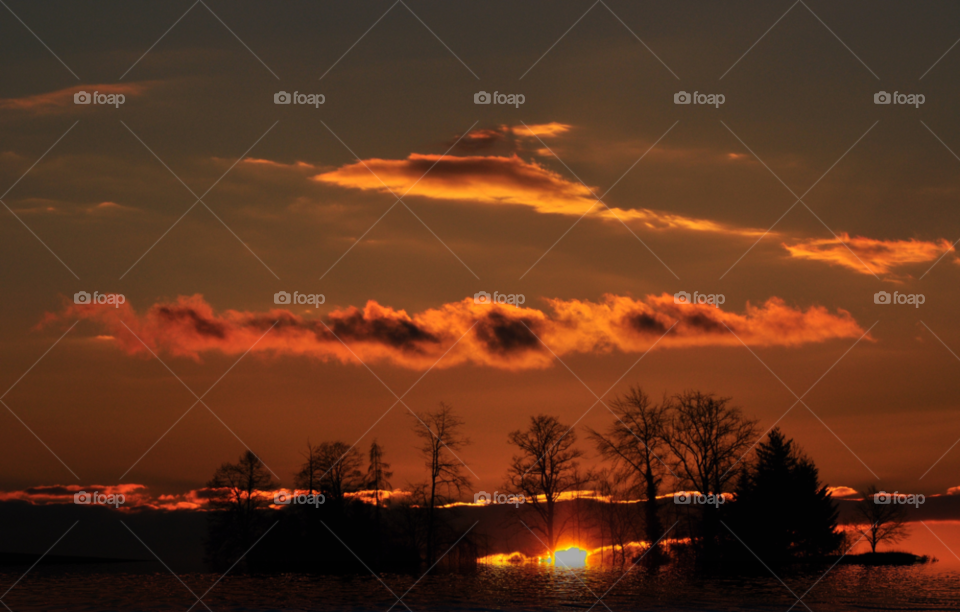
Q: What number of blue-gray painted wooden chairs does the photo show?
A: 0